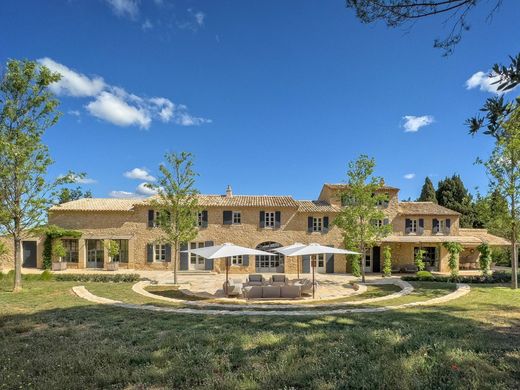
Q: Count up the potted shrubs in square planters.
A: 2